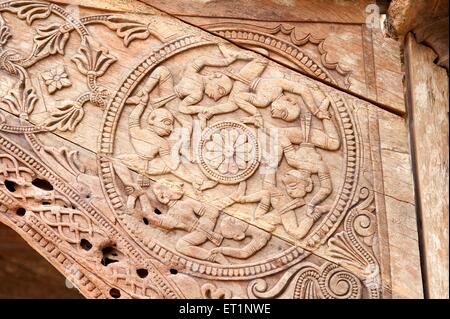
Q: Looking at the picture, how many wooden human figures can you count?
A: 6